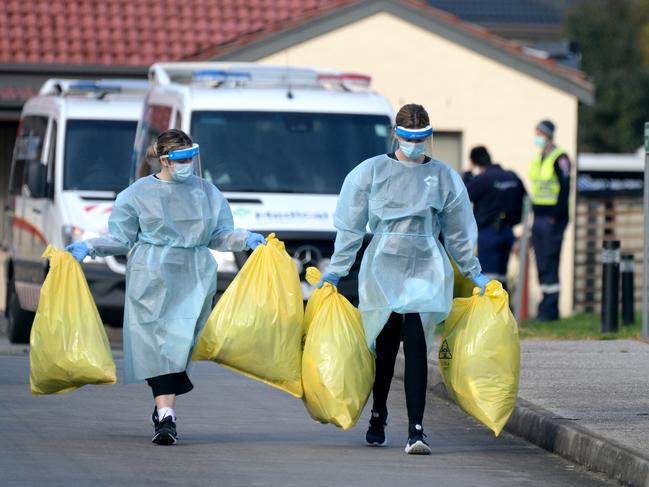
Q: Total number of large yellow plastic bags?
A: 4